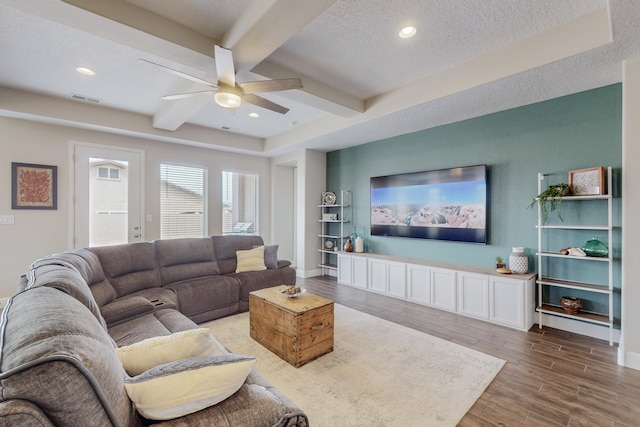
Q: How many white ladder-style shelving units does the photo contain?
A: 2